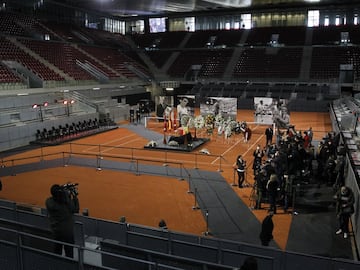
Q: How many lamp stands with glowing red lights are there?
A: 2